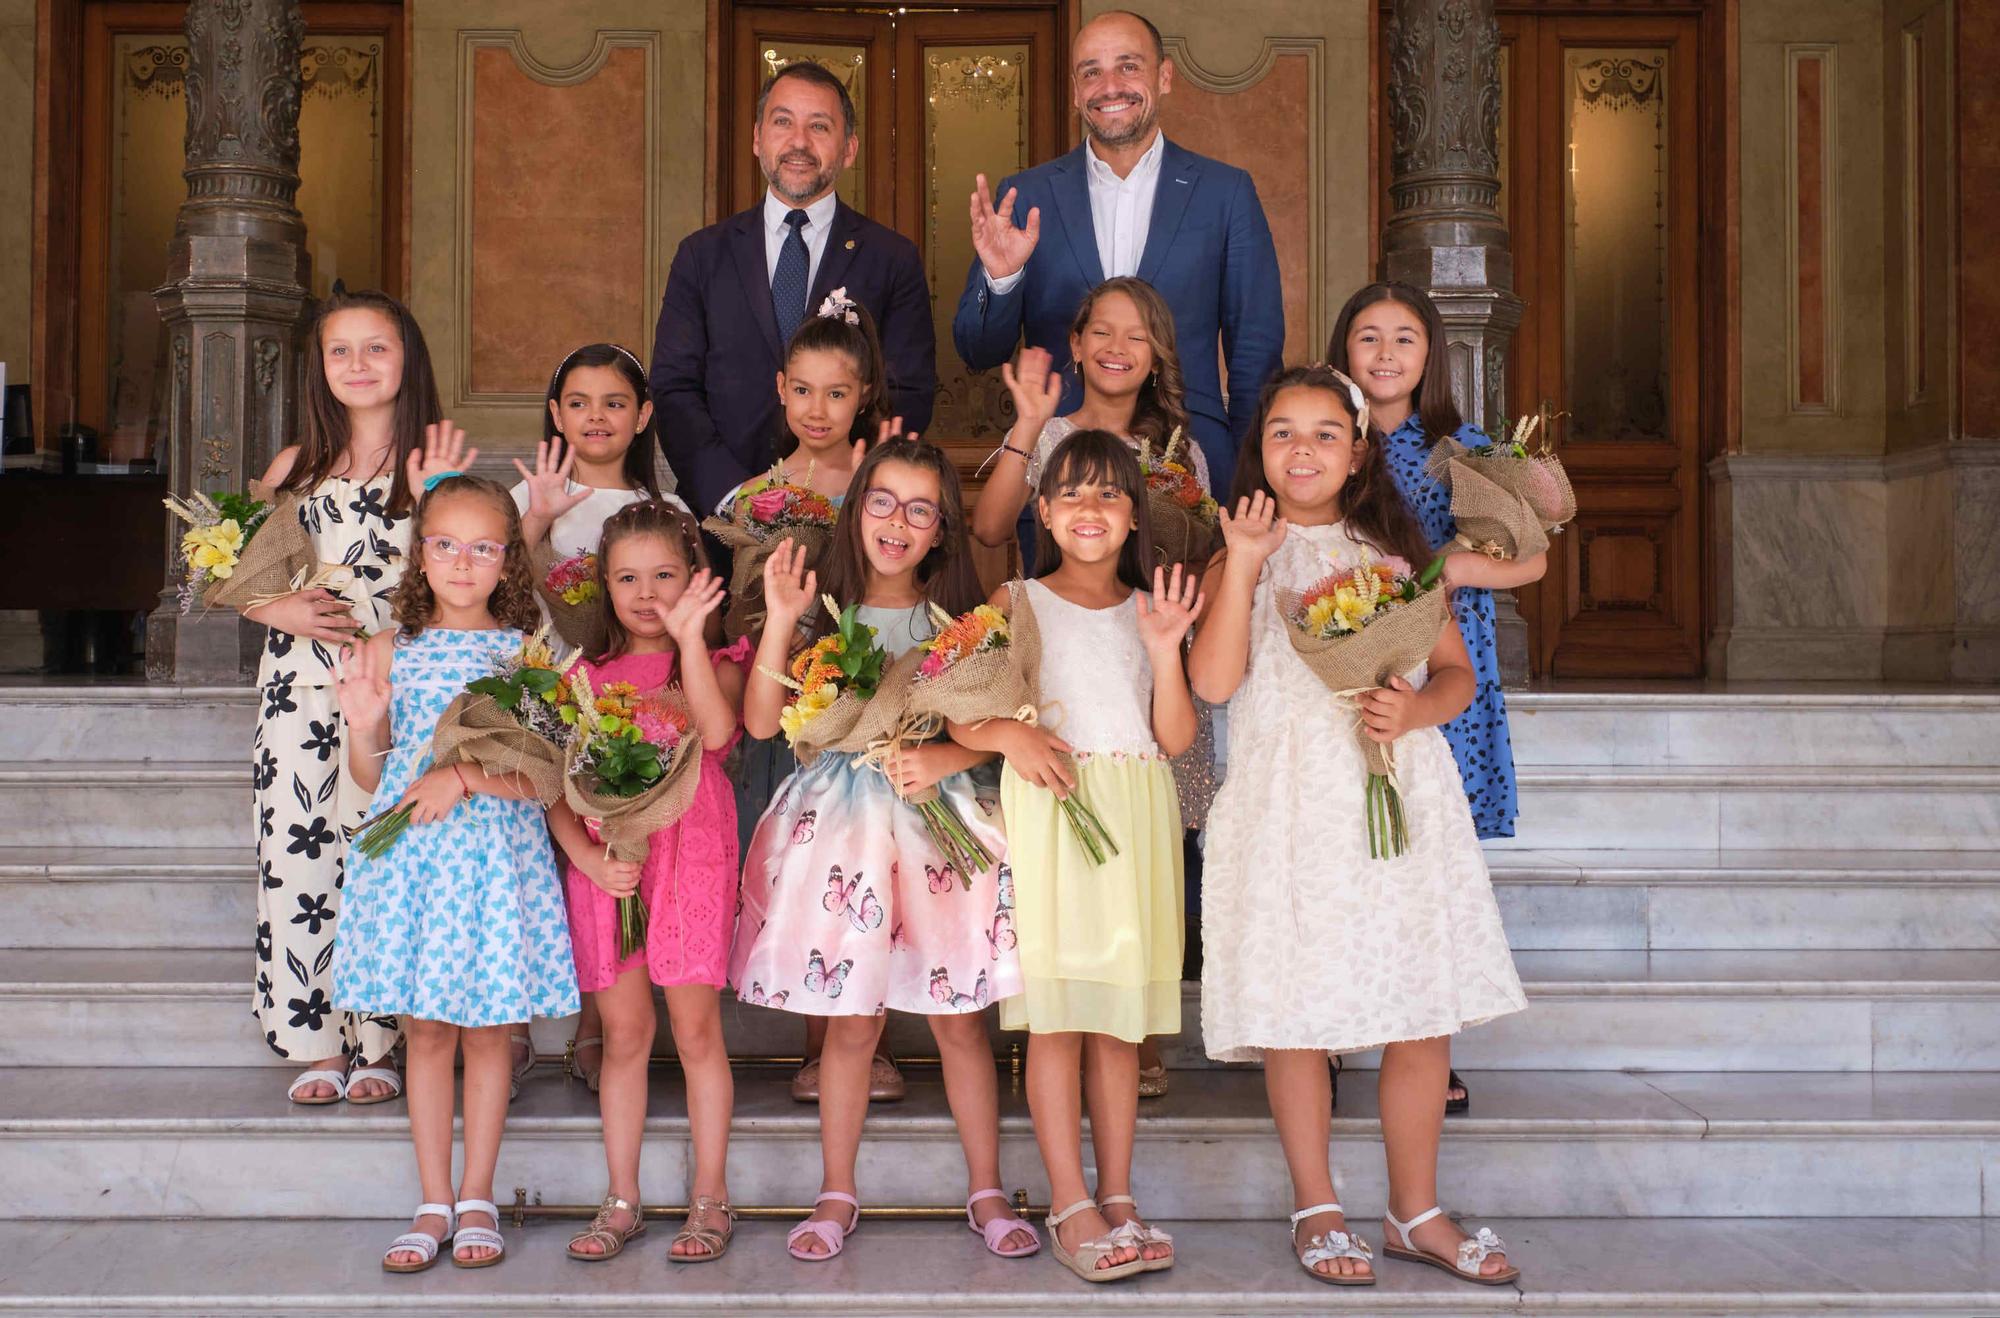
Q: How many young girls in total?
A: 10